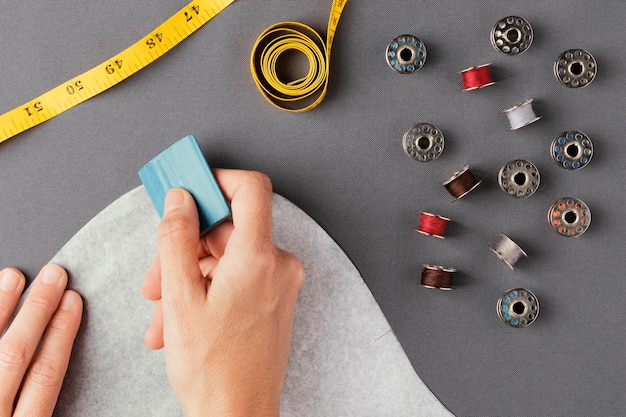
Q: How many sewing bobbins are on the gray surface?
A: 14